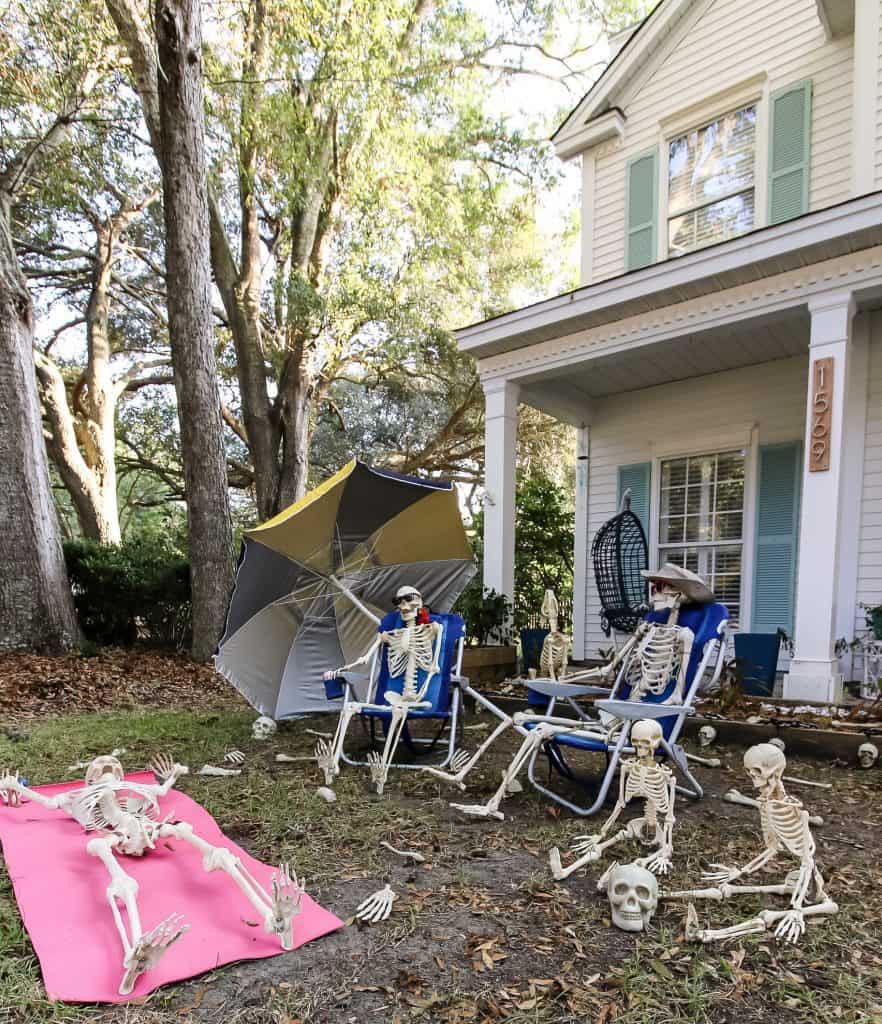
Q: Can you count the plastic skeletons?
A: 6